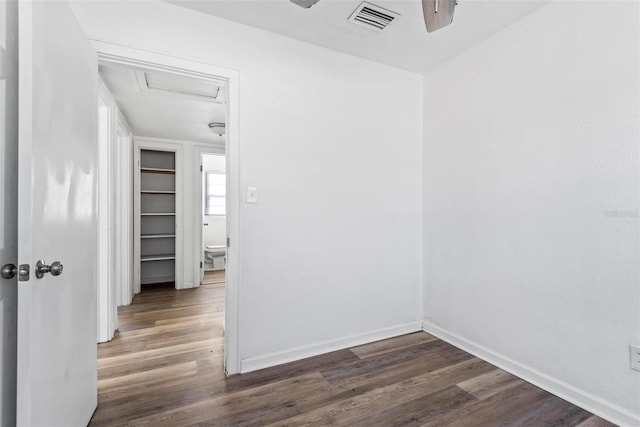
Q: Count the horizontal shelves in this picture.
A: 5